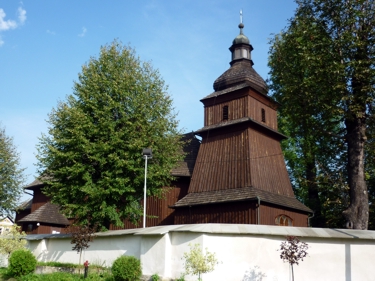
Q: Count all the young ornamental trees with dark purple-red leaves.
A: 2